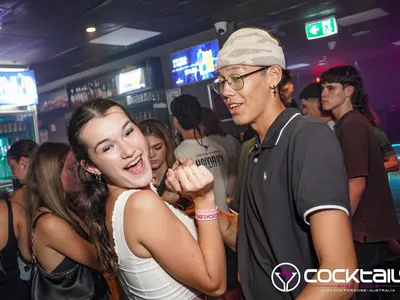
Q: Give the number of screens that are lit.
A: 3